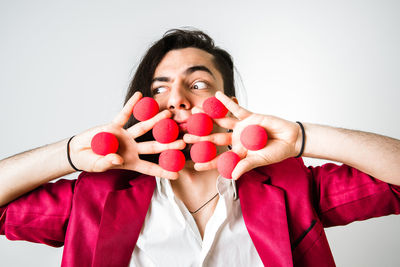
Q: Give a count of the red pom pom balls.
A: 9